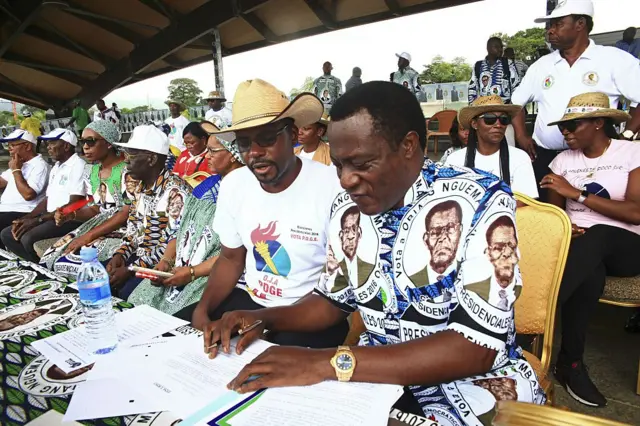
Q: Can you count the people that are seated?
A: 12